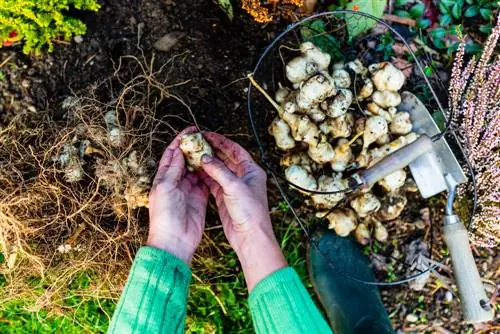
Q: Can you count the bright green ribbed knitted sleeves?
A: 2